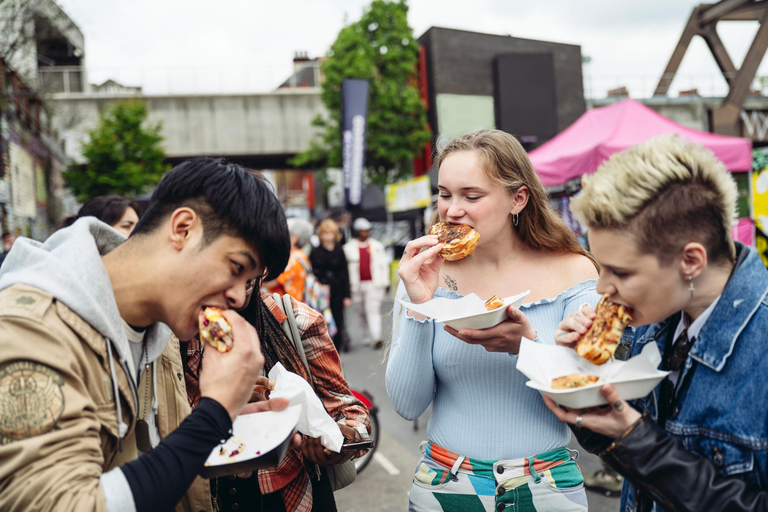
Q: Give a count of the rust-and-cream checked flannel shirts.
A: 1